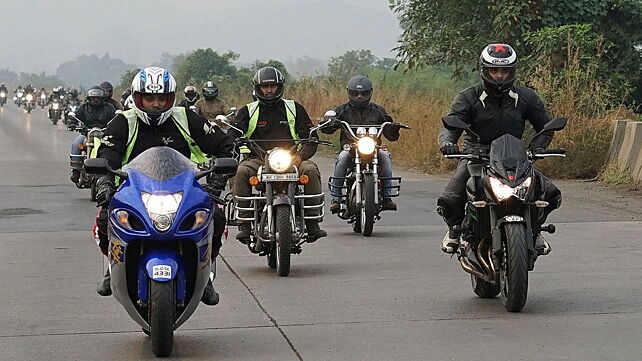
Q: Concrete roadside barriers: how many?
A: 1